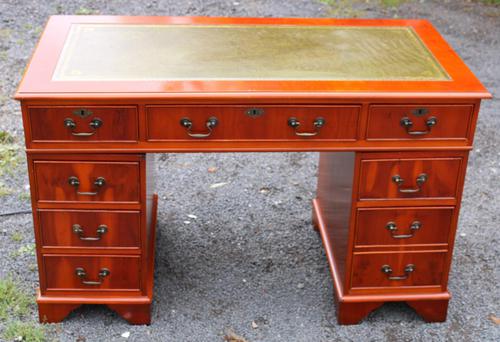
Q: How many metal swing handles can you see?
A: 10